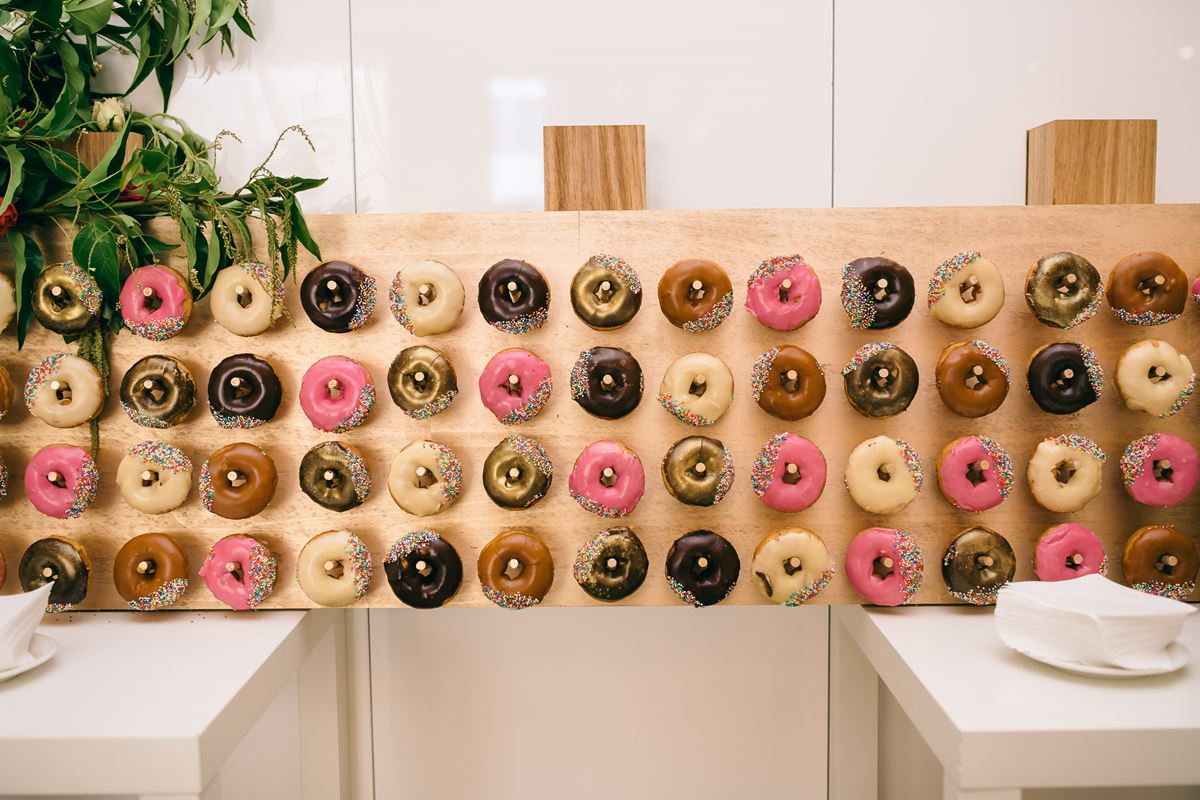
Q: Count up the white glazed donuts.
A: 13